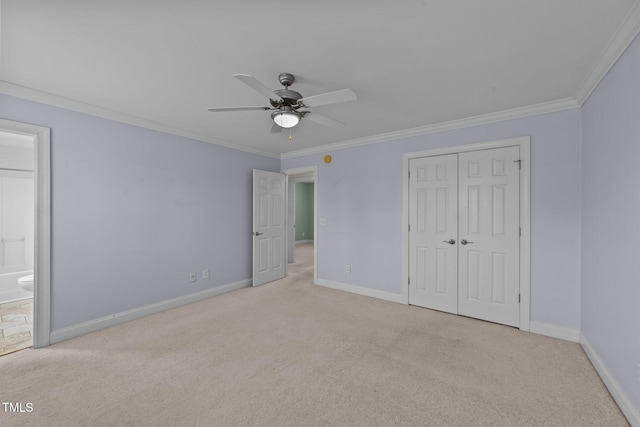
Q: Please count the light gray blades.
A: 5